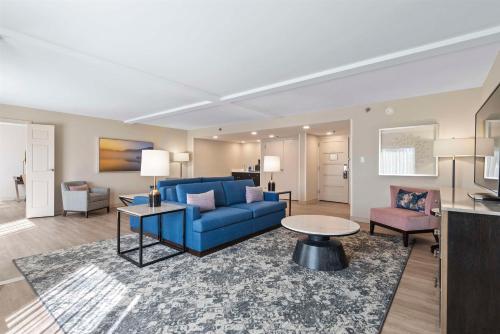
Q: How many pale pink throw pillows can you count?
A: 3